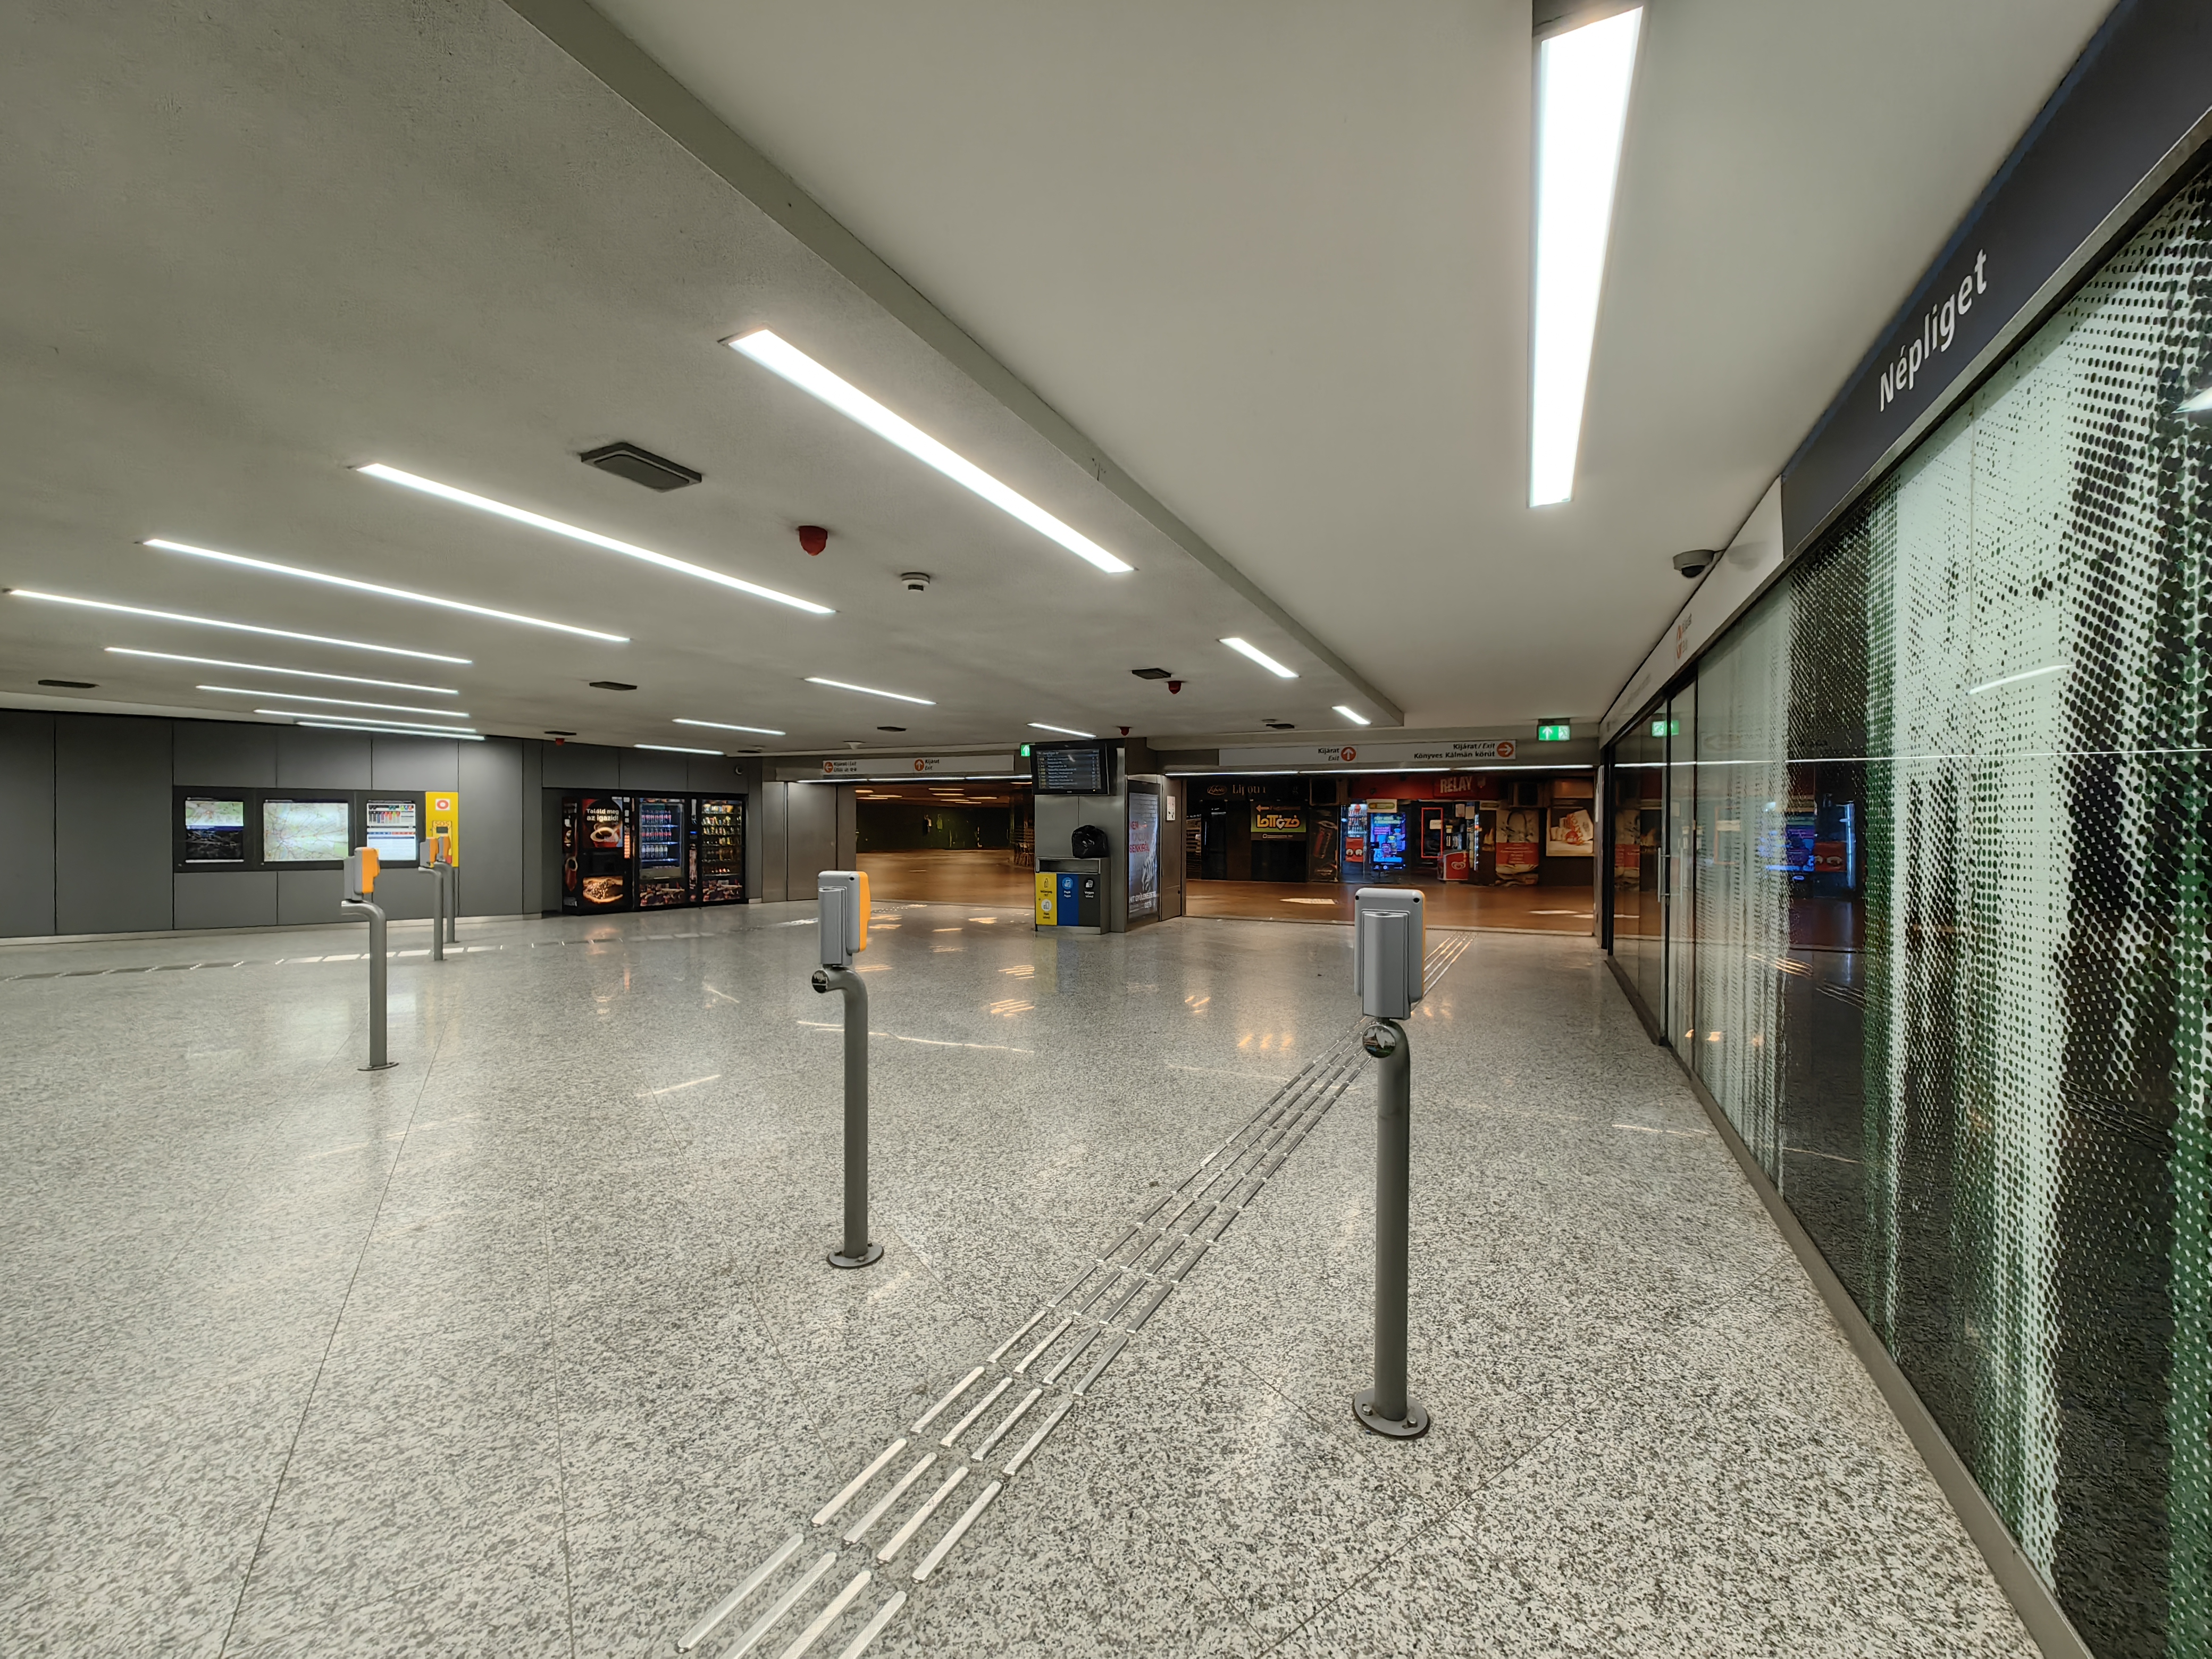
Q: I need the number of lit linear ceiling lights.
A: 15